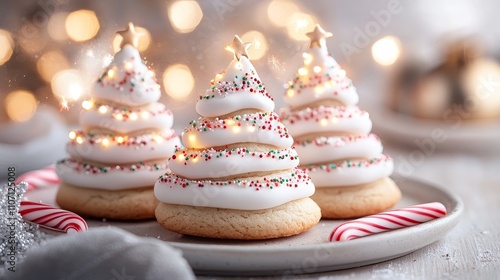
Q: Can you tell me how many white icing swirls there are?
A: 12